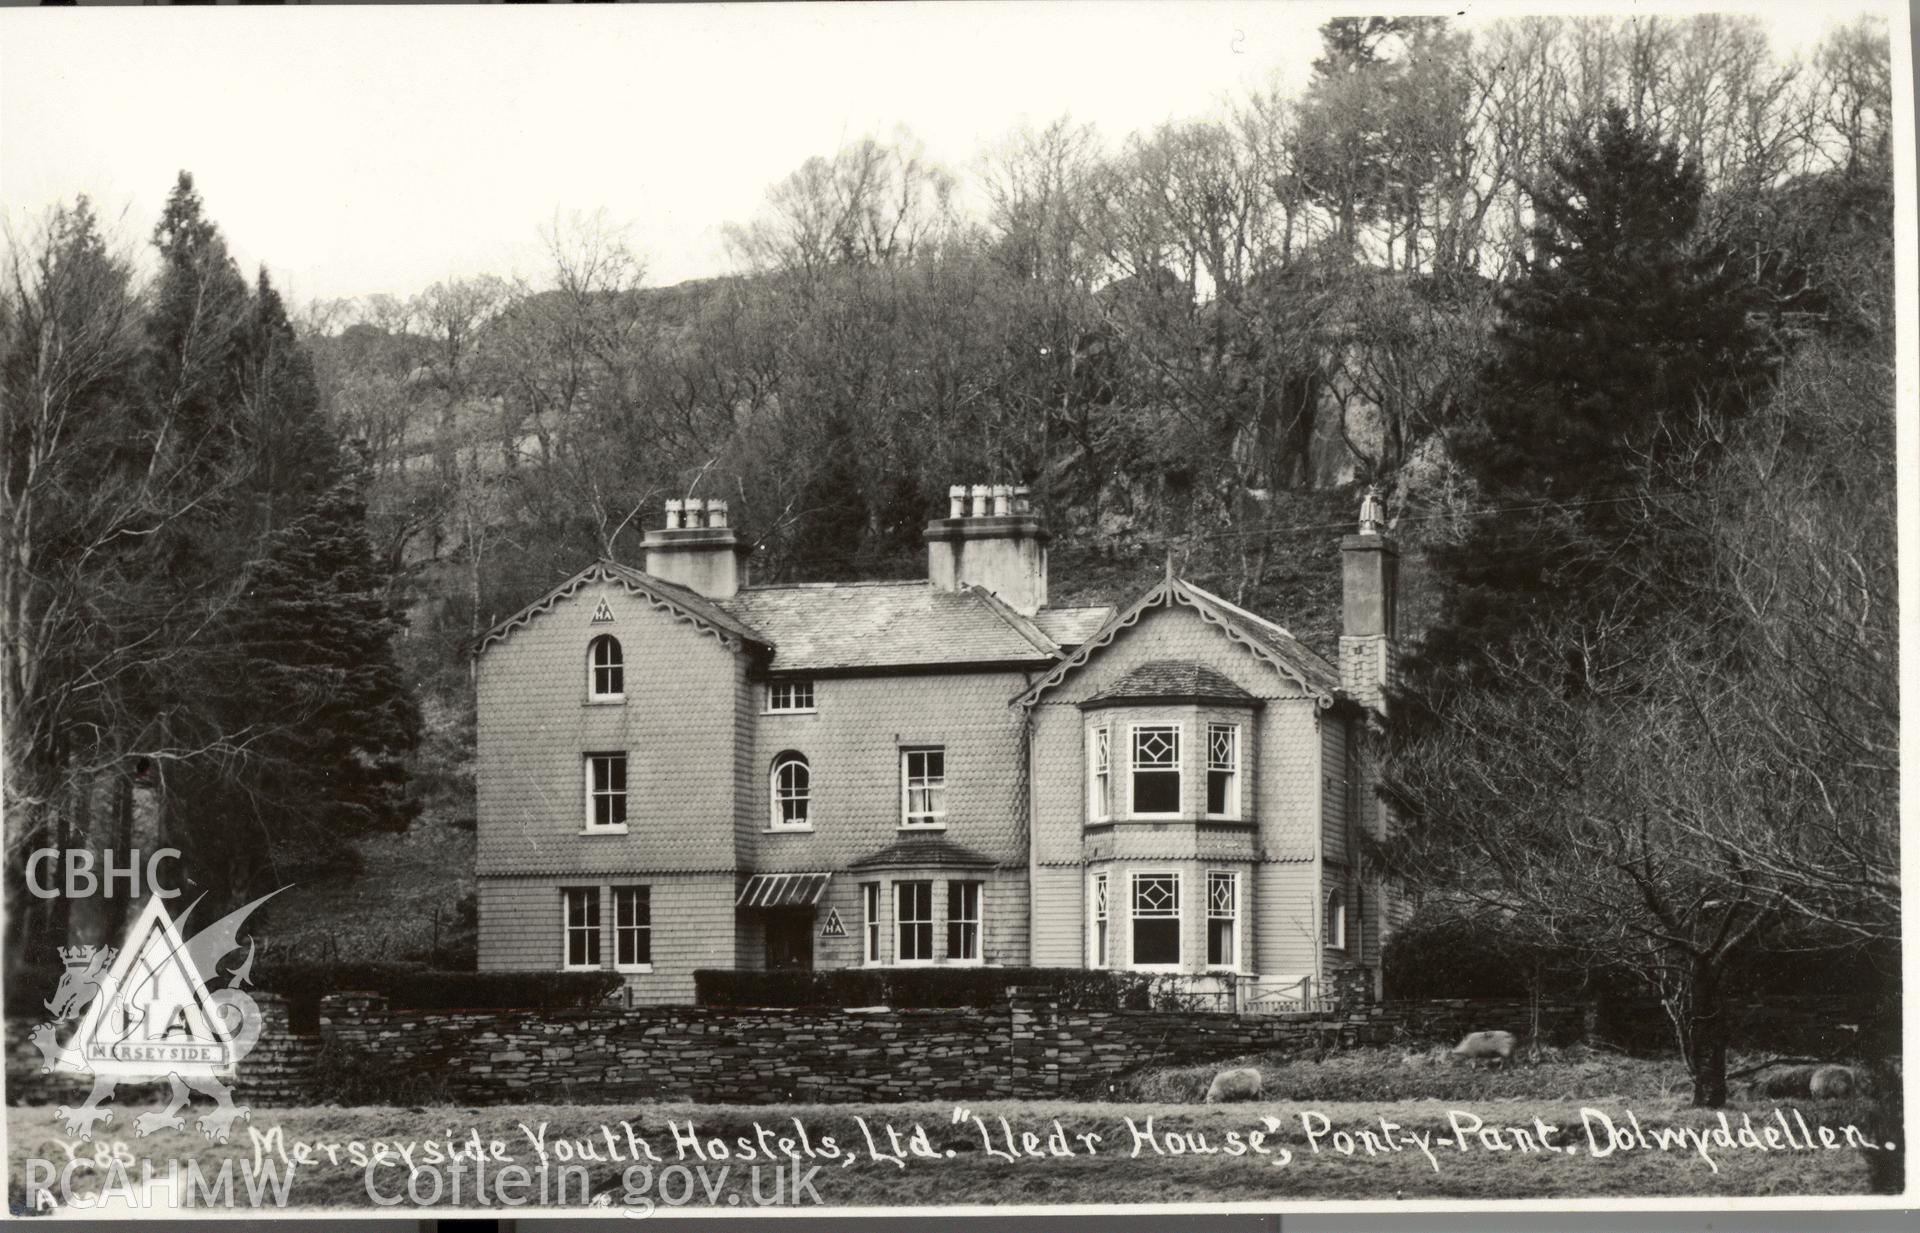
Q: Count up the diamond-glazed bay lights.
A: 6